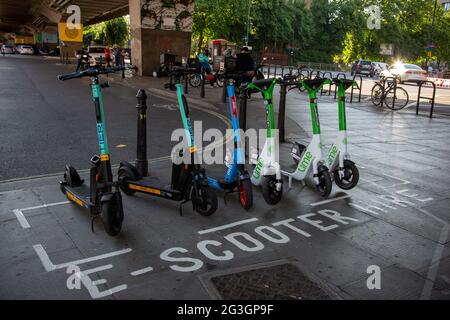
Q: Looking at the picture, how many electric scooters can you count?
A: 6